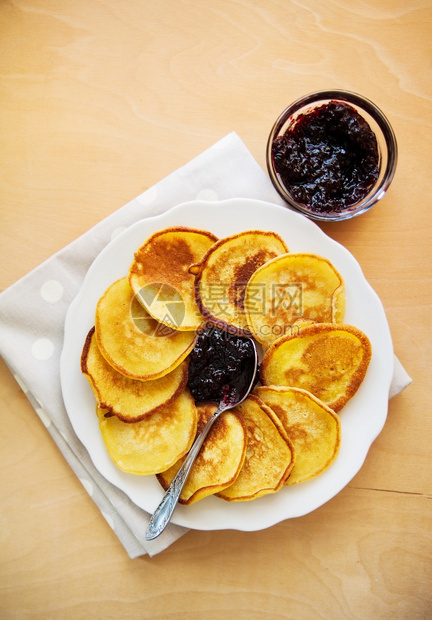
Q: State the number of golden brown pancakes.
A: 10